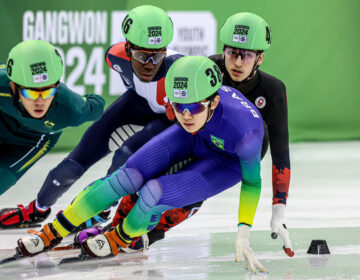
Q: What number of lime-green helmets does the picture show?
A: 4